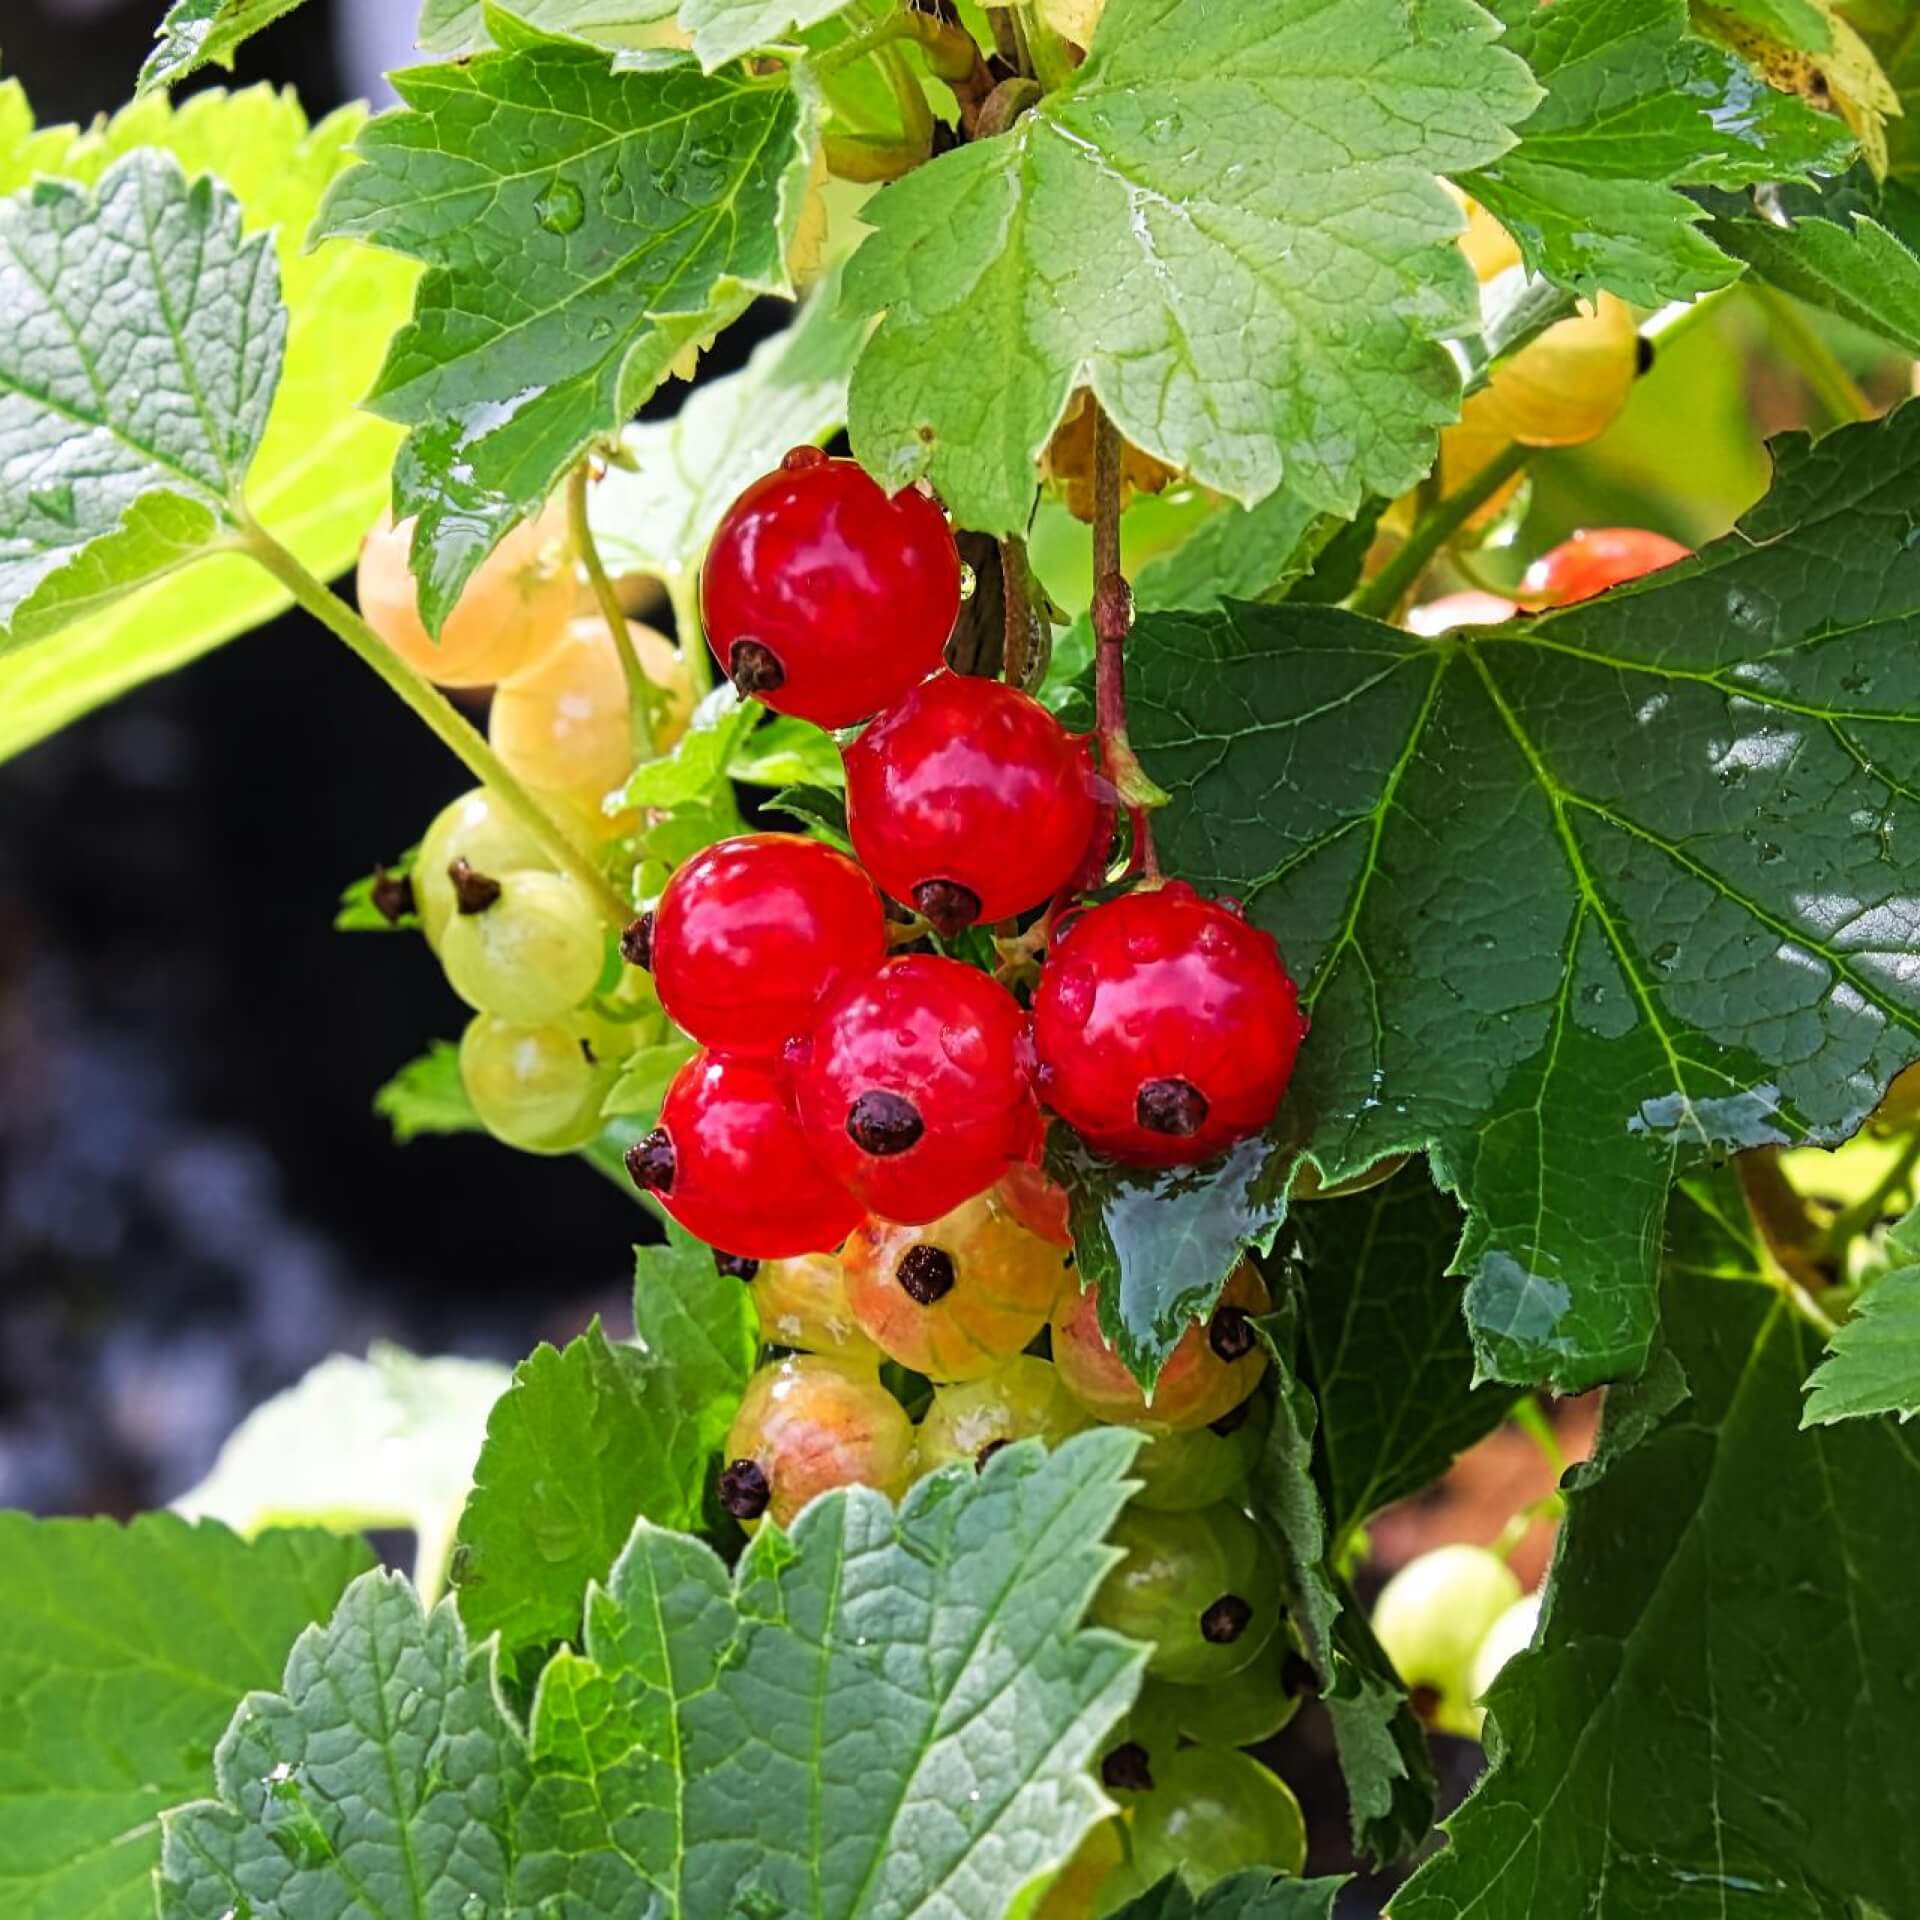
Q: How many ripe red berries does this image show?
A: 6